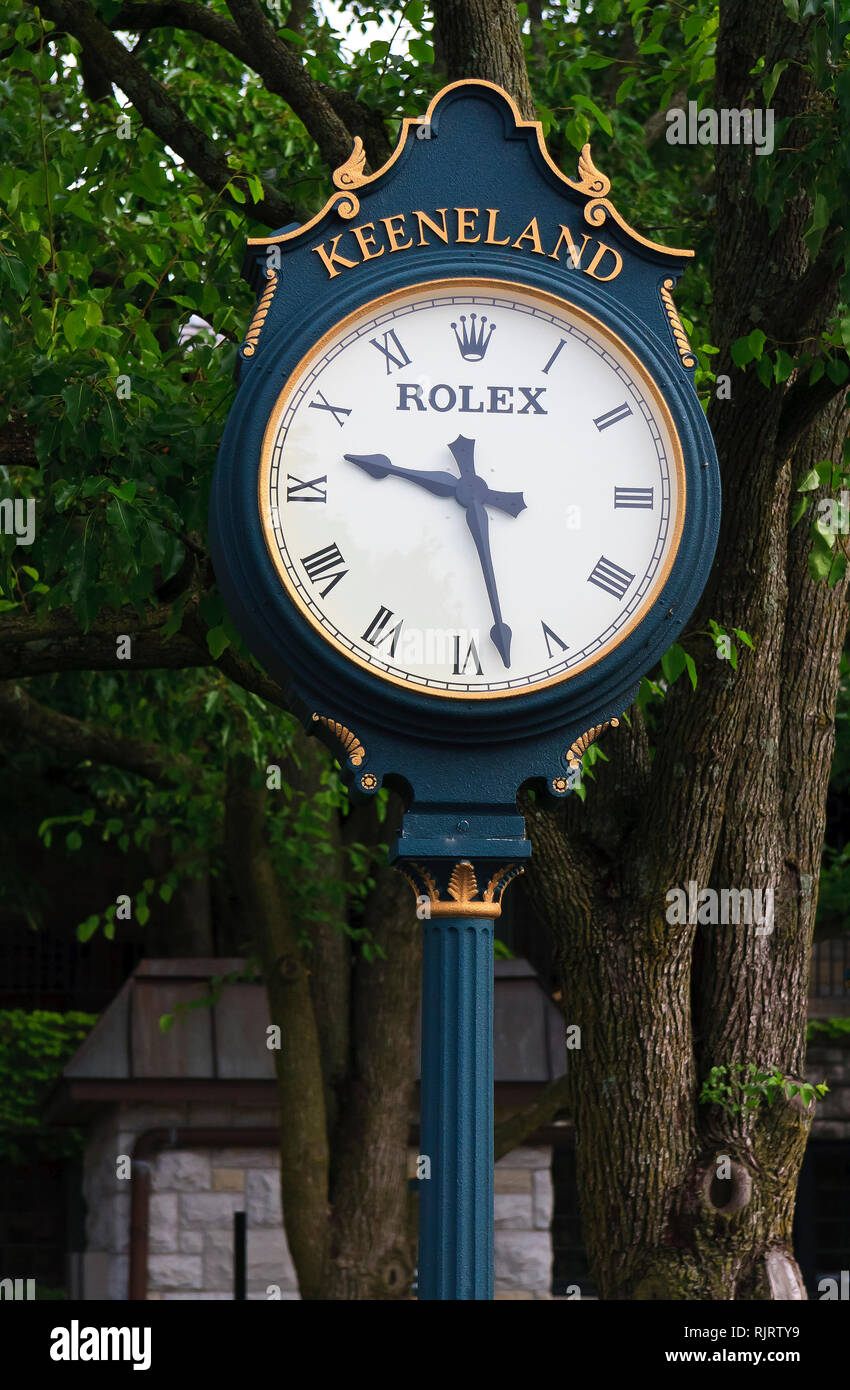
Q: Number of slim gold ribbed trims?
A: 4